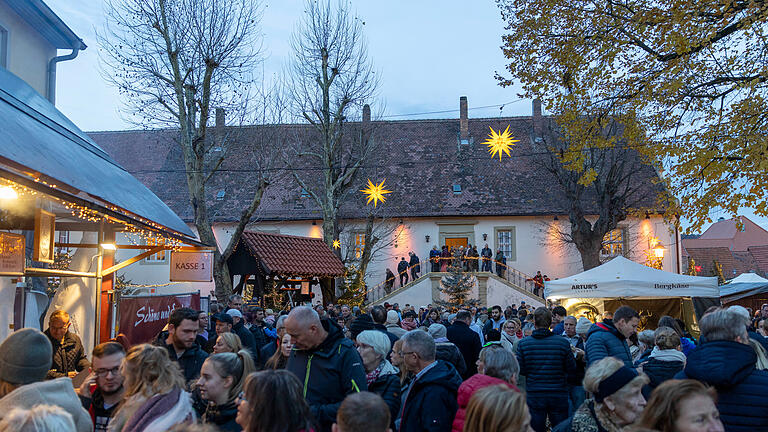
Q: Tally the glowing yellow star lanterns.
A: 3